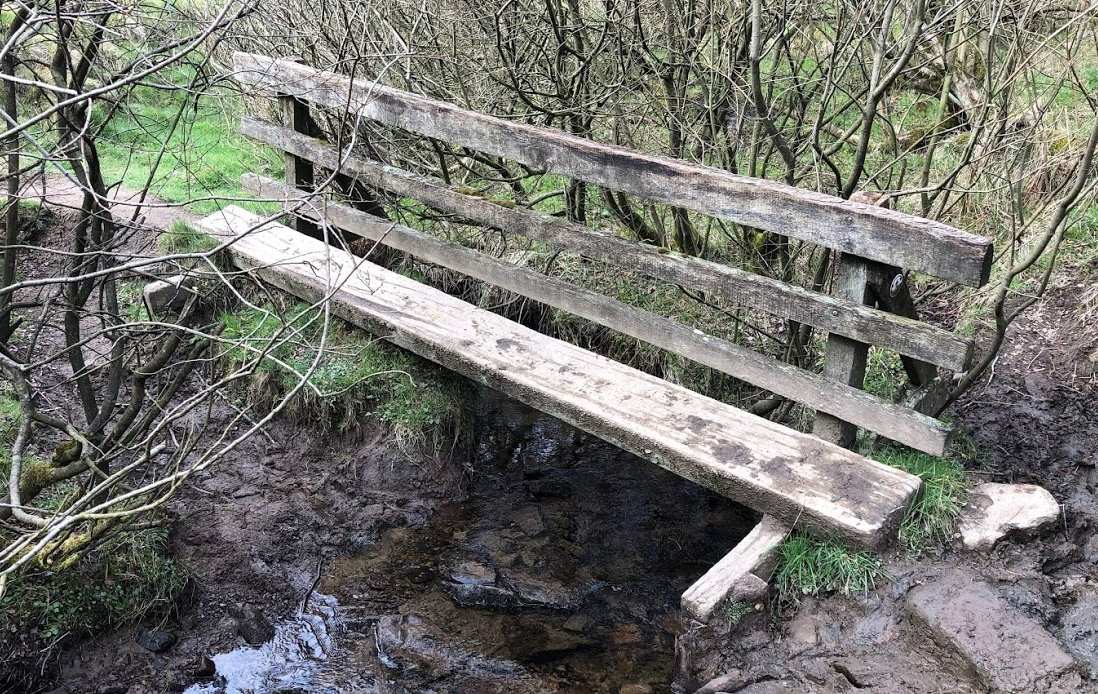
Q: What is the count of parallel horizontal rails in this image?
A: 3